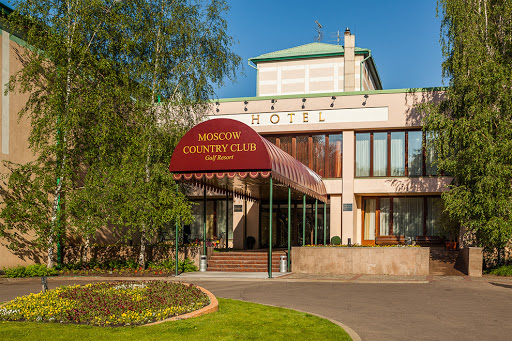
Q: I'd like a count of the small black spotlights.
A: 6